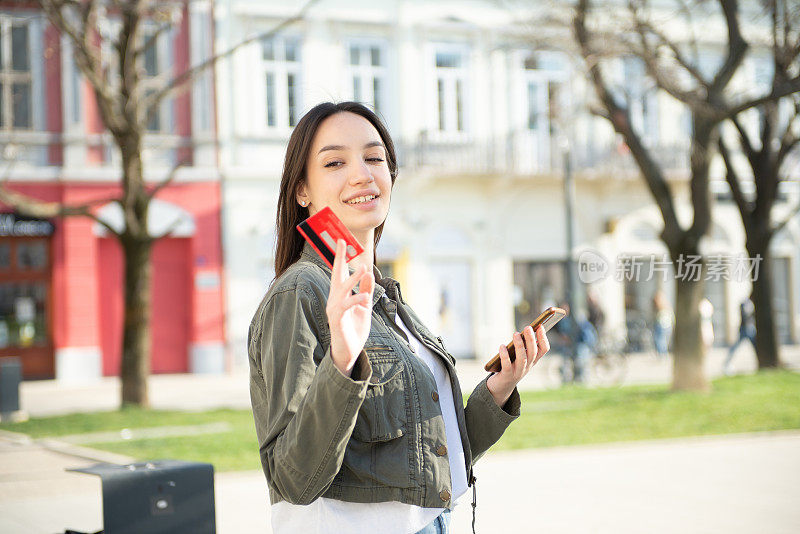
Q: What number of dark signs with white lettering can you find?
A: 1